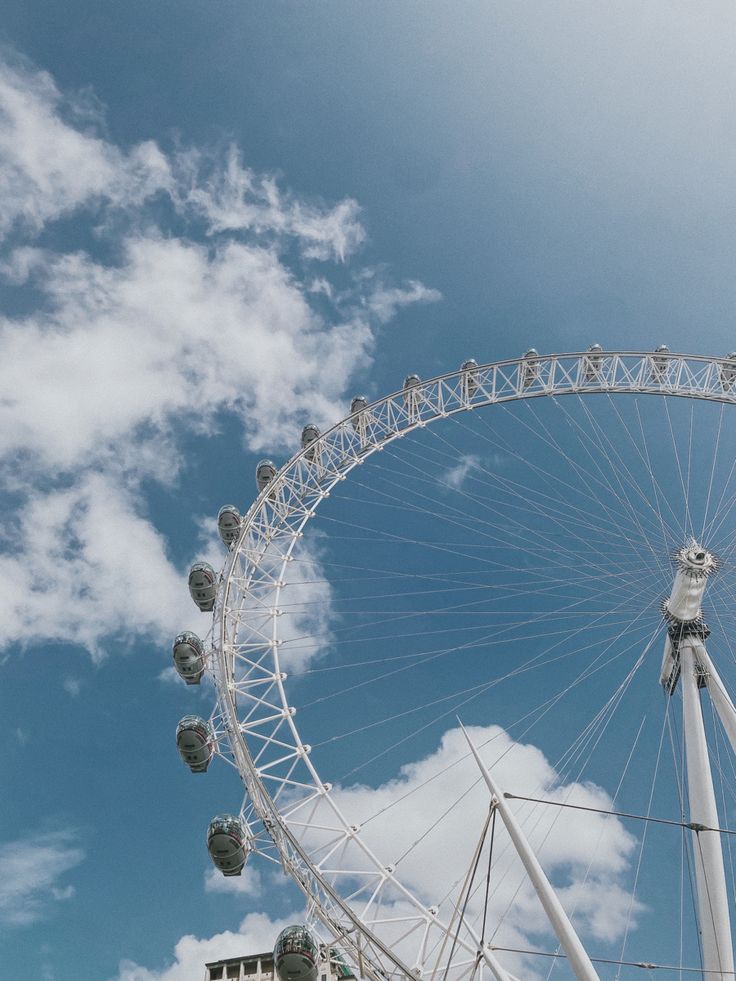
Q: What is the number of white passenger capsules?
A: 15